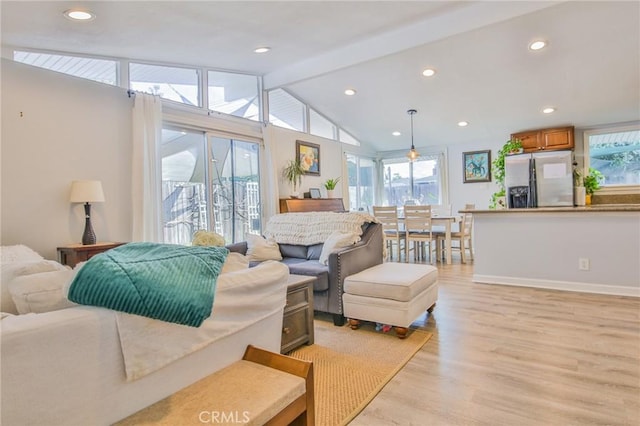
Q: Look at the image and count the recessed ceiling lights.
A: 8